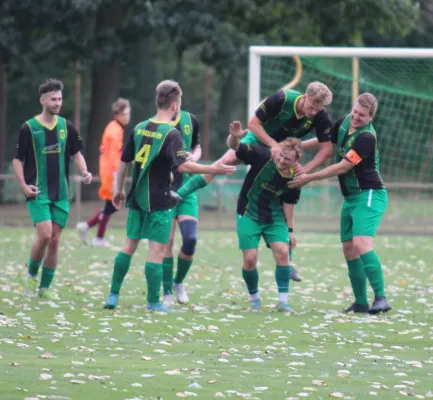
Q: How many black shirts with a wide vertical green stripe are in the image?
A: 6